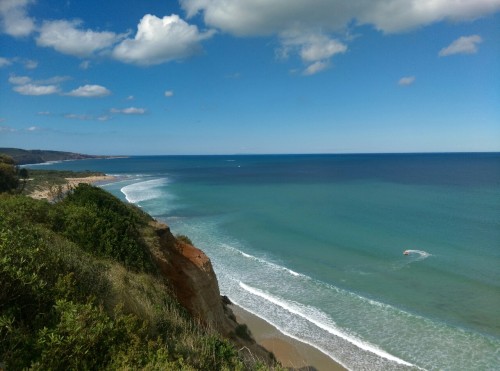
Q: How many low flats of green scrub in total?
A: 1